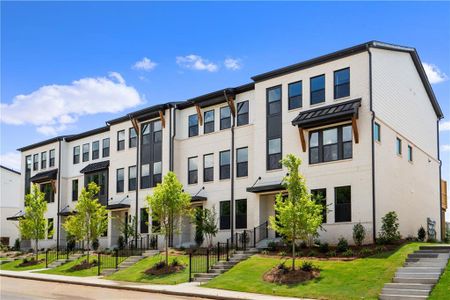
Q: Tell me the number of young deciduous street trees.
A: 4